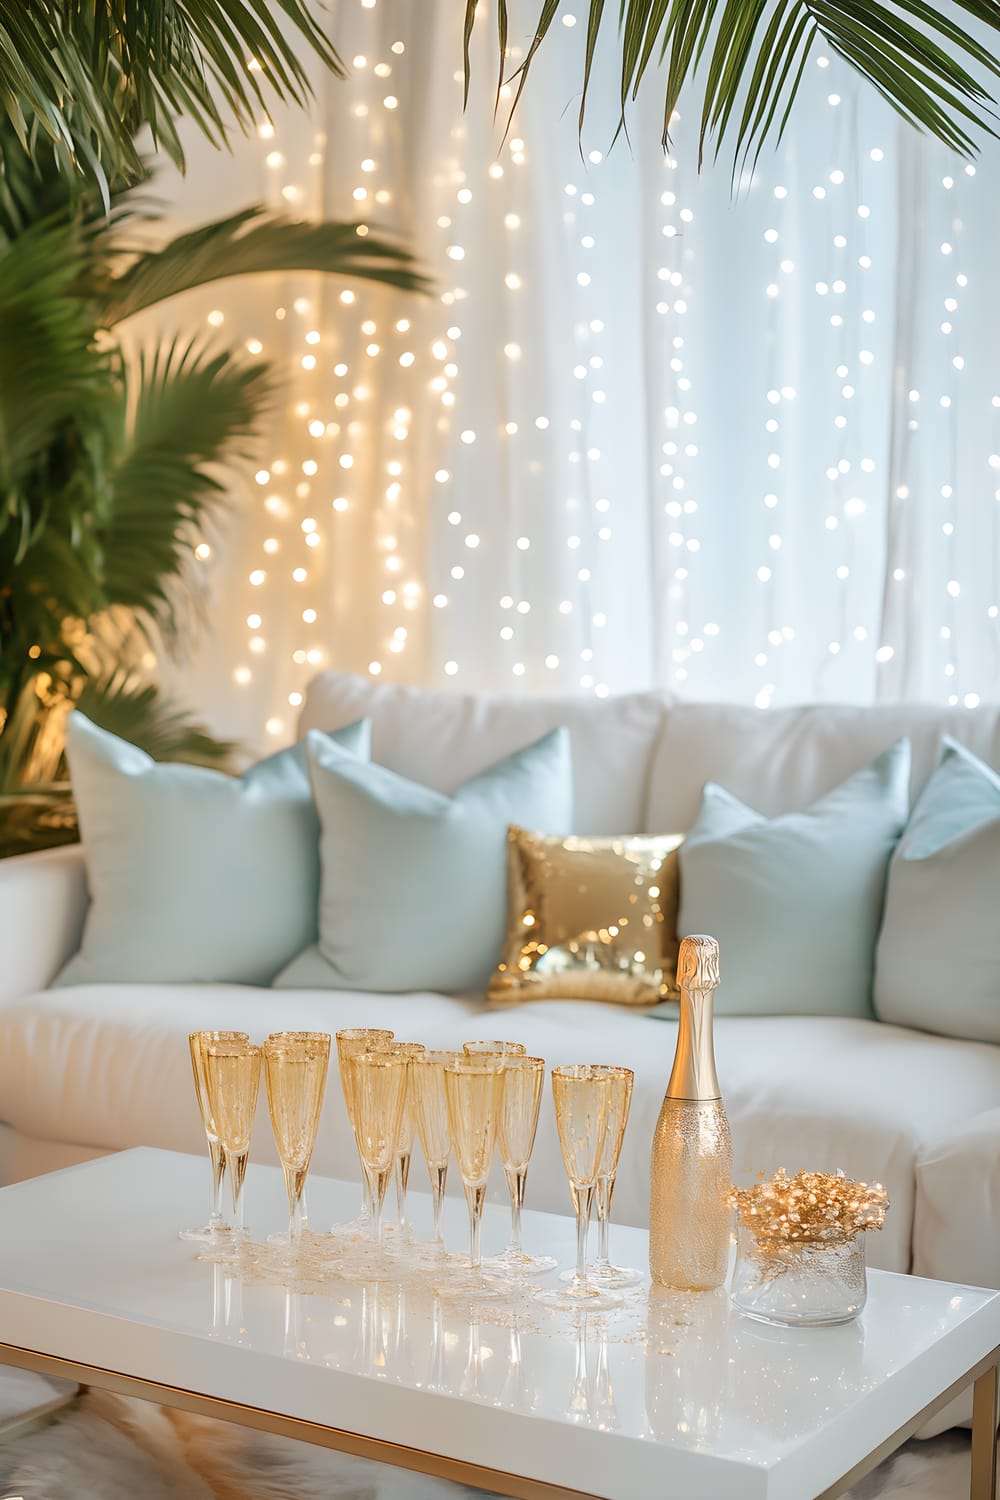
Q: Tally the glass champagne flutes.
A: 13